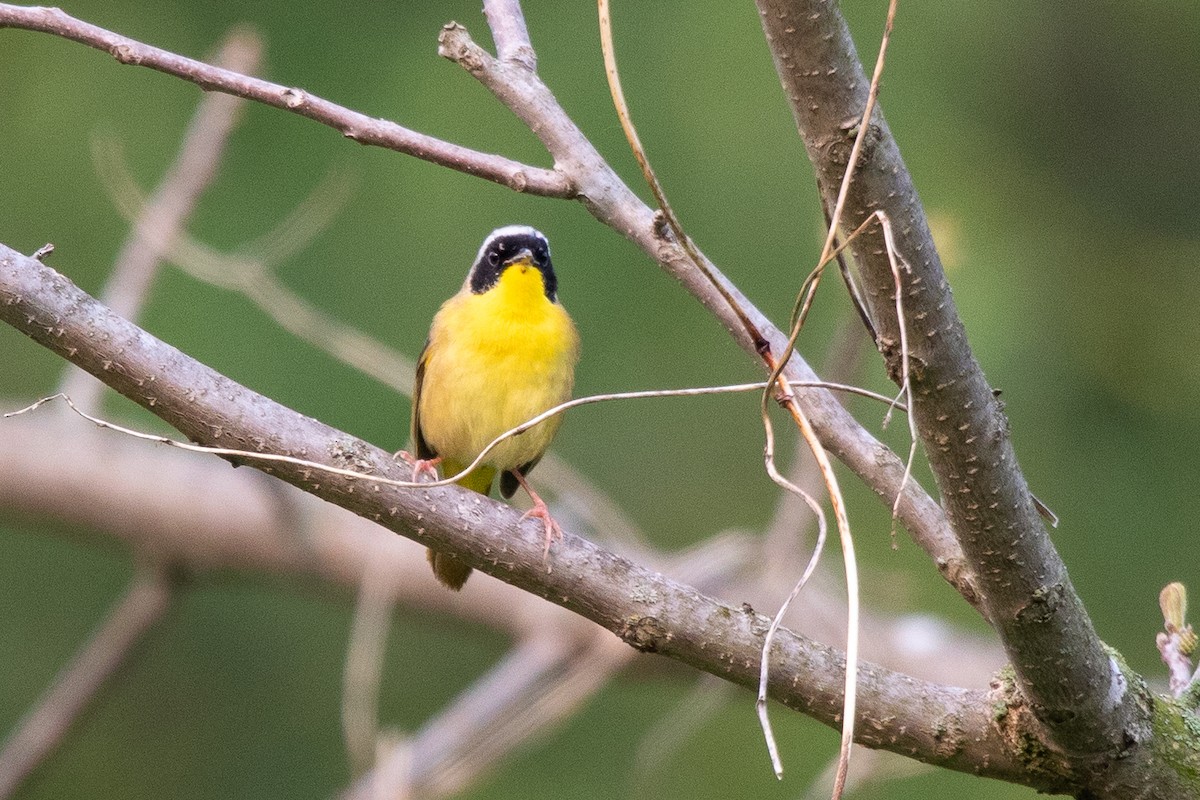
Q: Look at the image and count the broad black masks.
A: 1